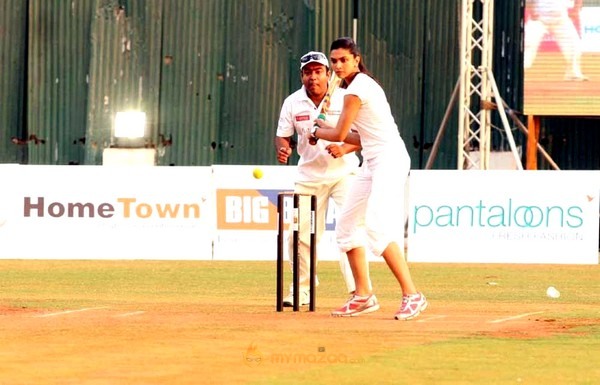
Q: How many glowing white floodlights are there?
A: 1